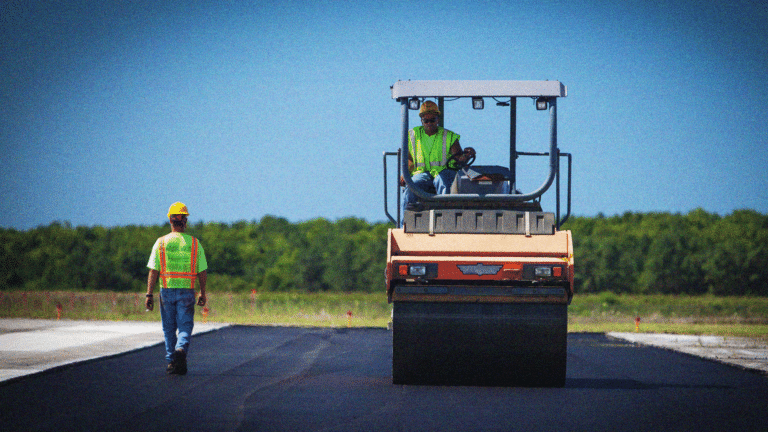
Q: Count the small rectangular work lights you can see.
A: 3